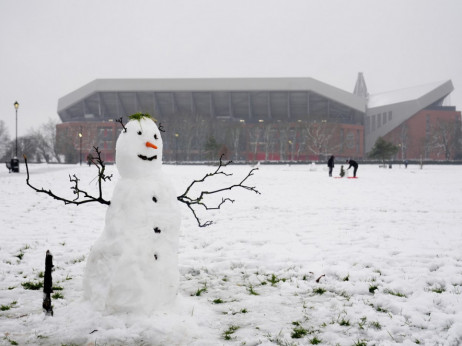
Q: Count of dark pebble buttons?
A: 3